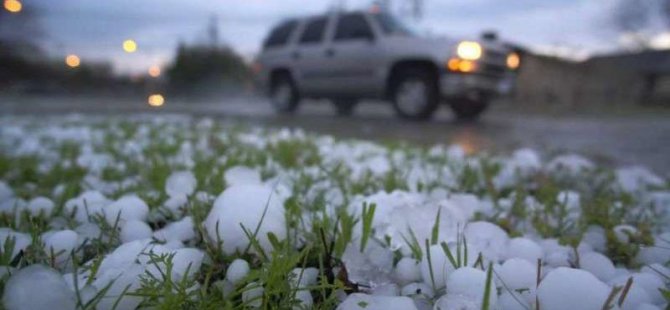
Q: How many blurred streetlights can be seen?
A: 5